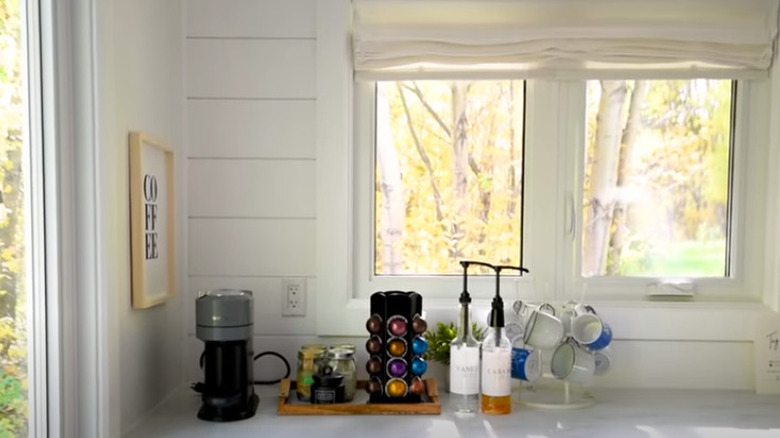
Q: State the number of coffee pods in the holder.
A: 12